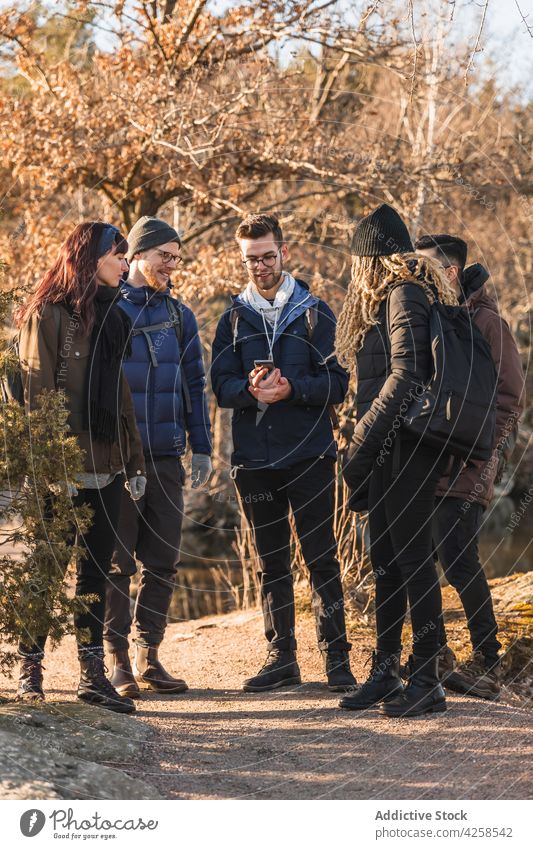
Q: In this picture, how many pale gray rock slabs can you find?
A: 2